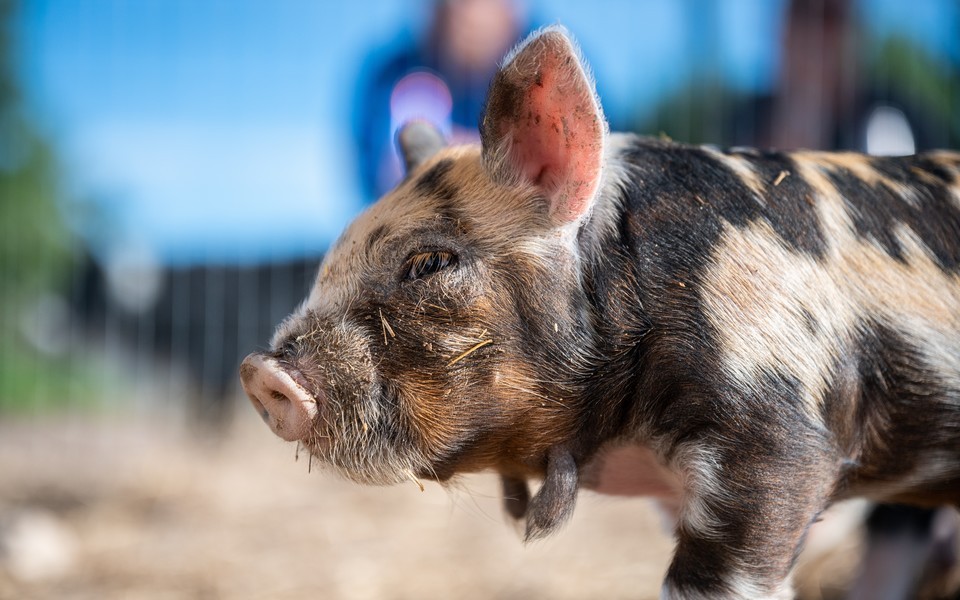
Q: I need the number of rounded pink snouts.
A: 1